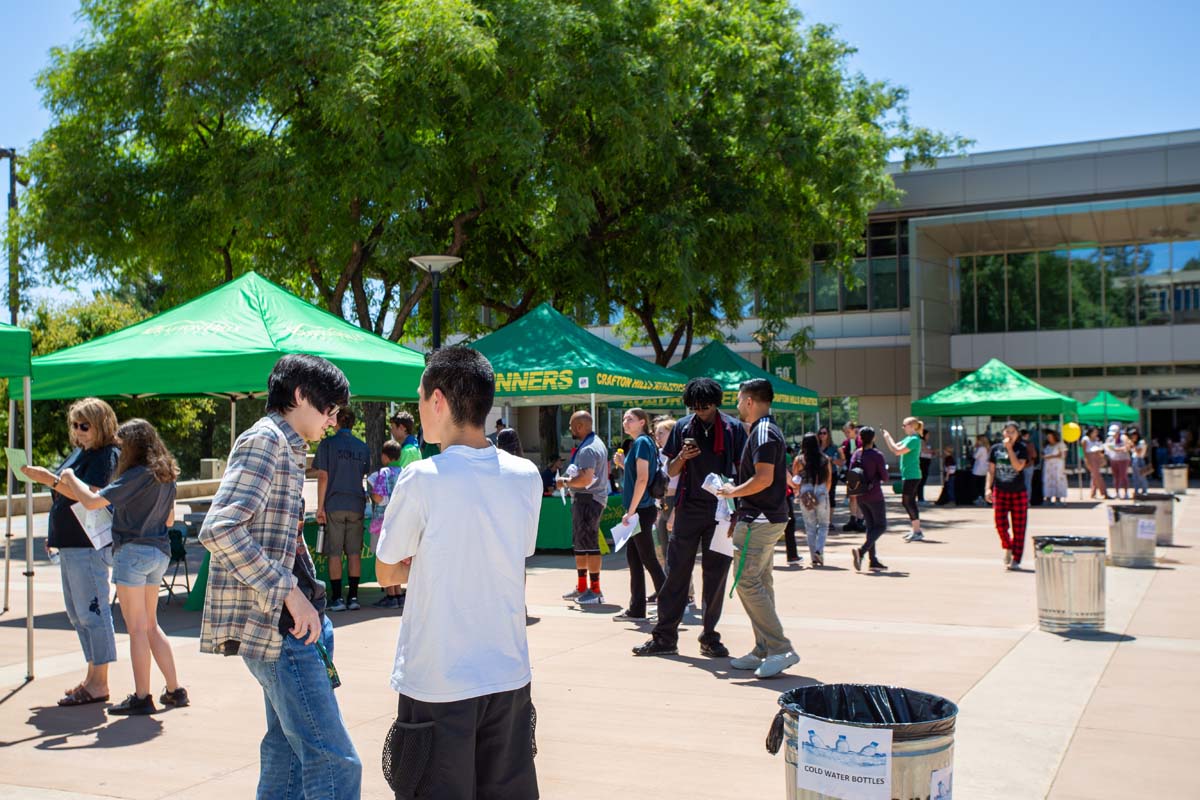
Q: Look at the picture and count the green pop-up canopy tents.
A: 6